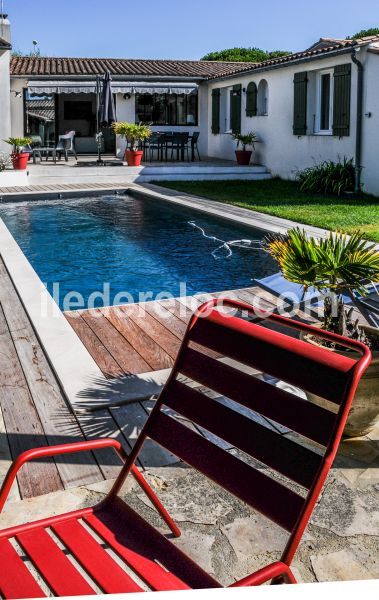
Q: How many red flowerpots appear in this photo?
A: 3